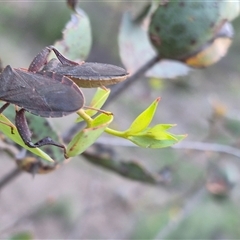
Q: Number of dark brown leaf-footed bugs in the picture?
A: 2